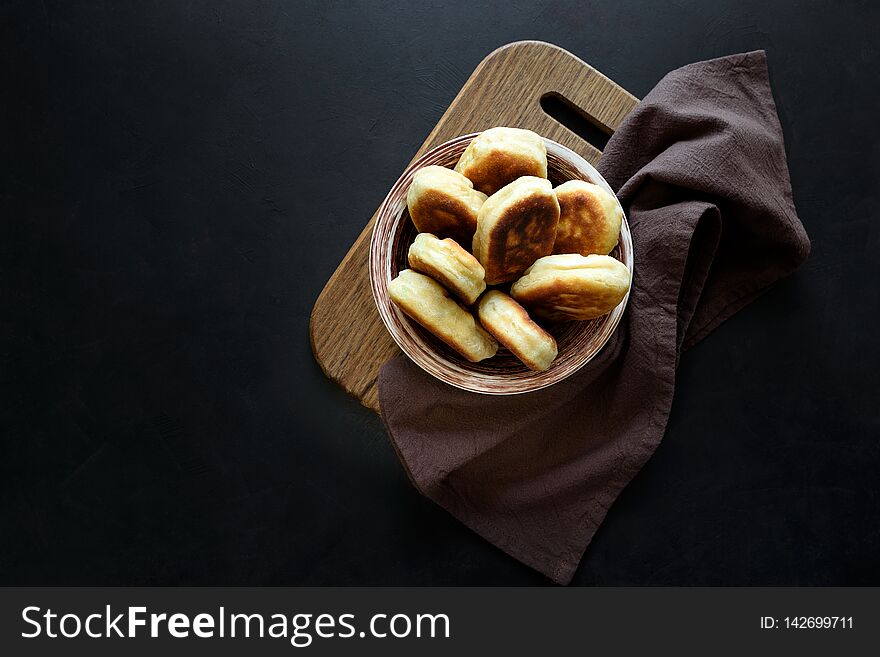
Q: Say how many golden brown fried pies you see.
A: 8